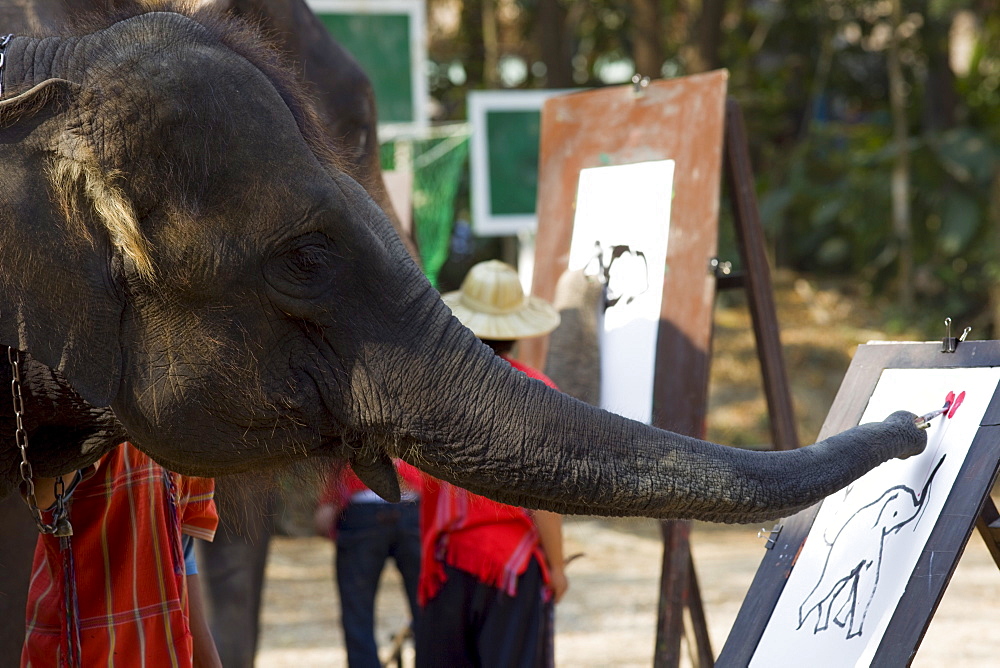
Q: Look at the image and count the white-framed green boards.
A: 2